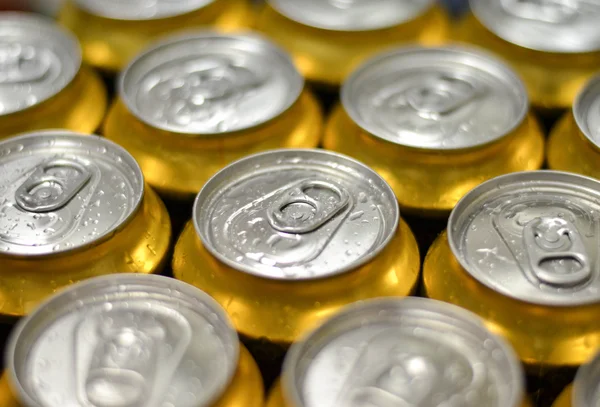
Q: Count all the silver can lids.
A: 13